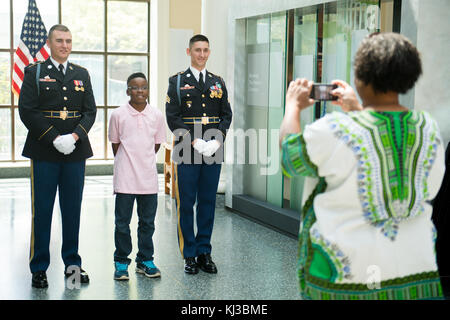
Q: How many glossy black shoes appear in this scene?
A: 4